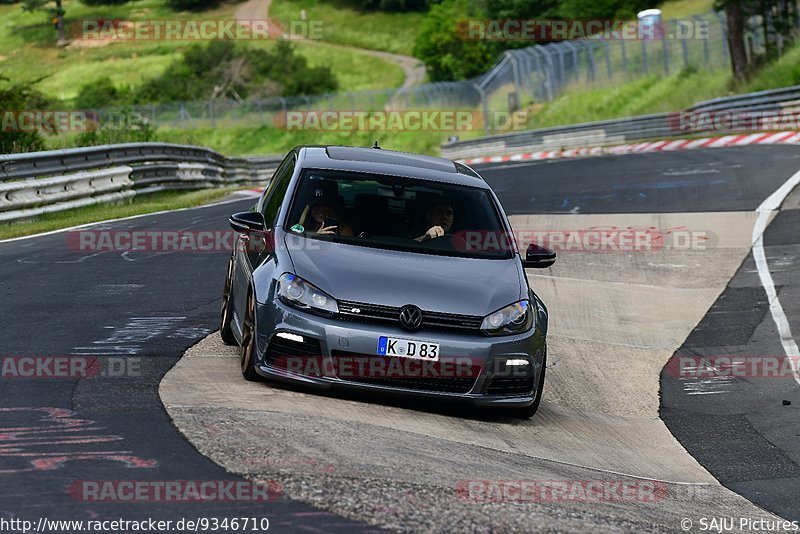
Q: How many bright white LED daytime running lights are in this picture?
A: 2